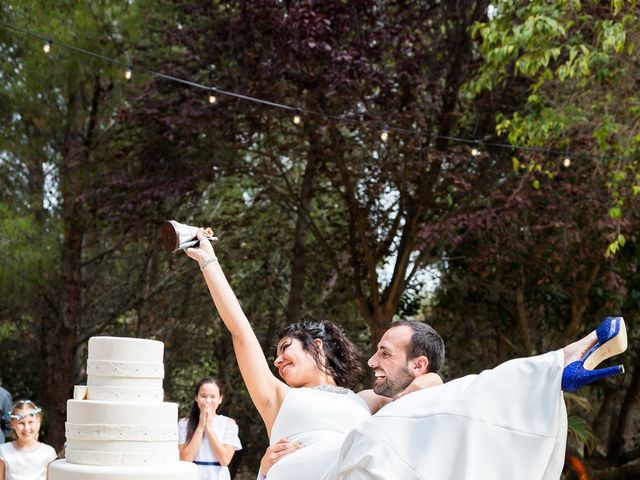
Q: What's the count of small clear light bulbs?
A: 7